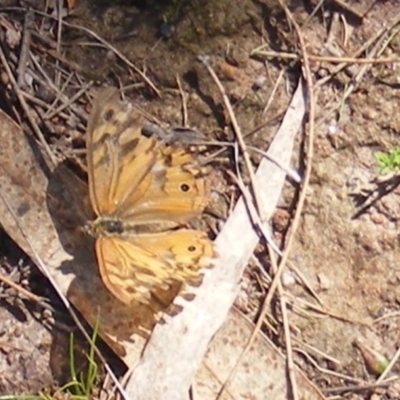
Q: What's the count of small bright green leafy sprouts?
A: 1